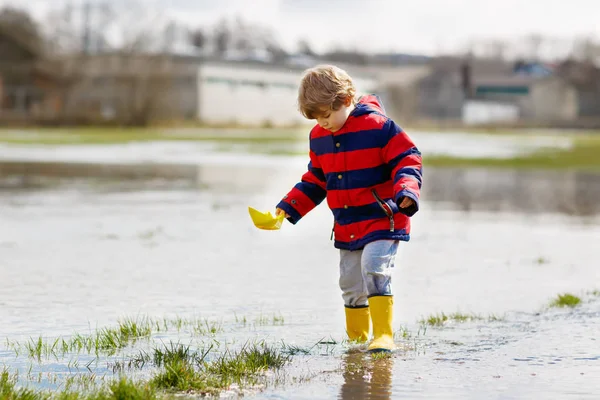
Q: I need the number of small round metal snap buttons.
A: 7